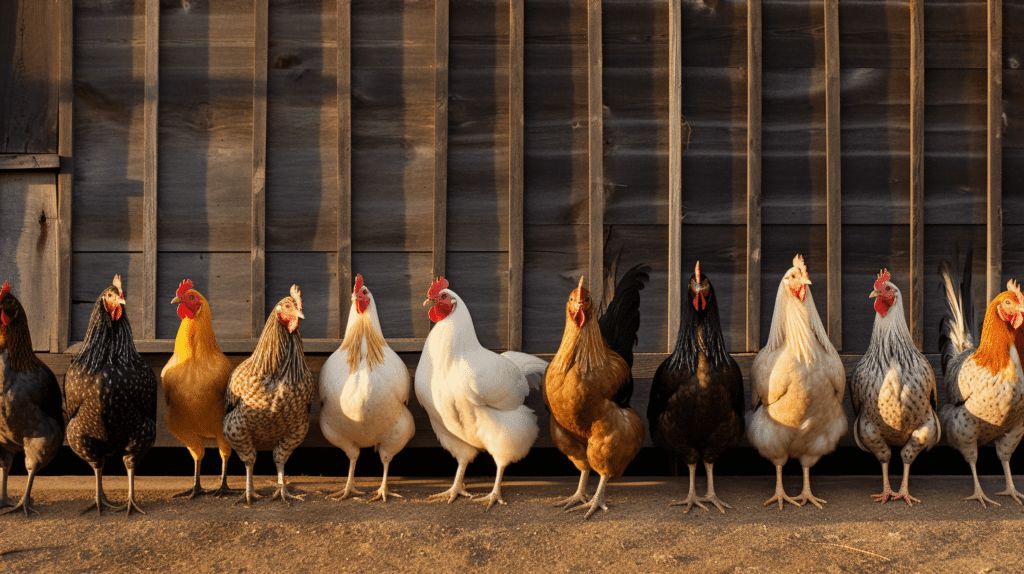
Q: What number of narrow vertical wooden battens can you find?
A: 12